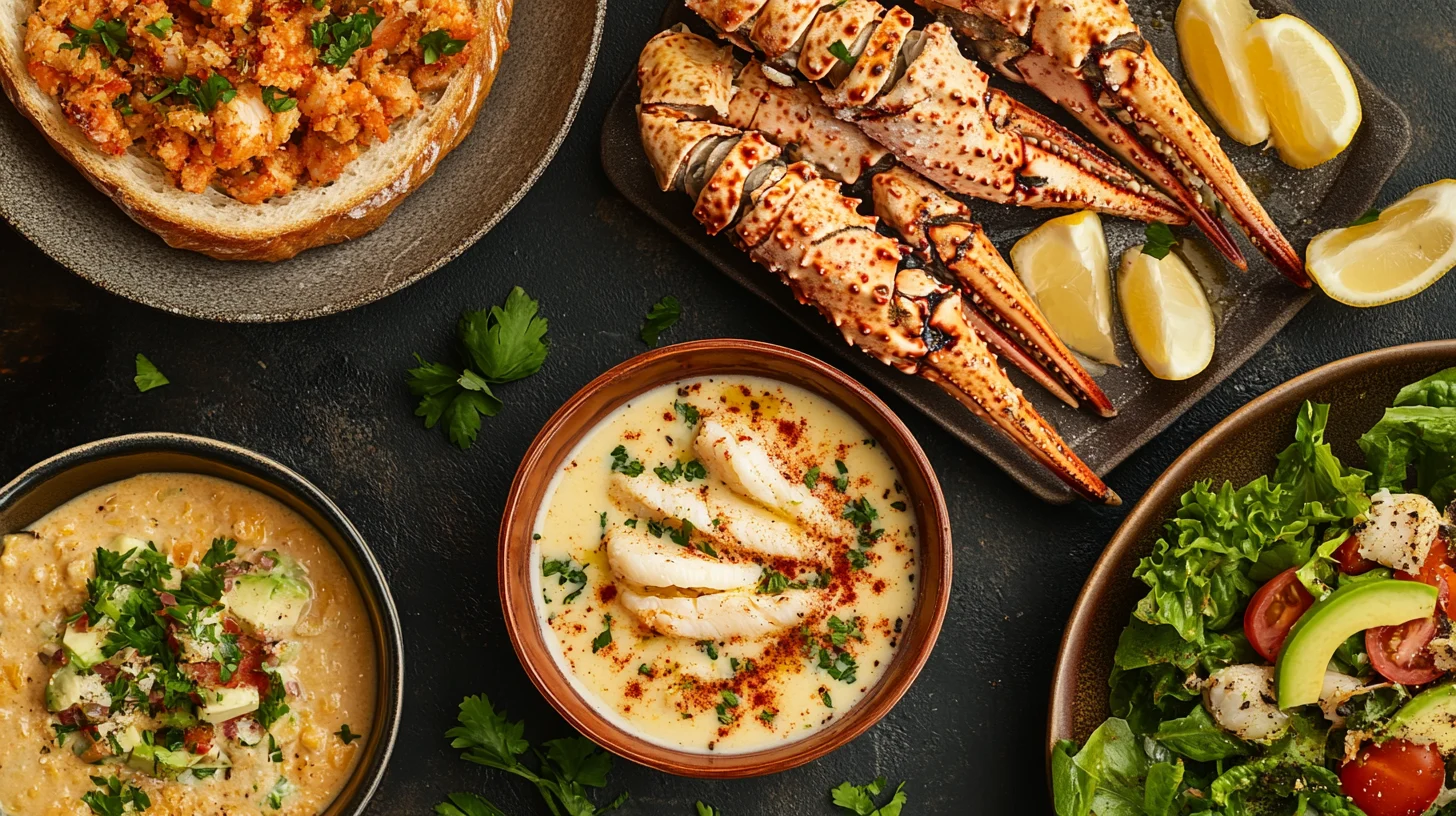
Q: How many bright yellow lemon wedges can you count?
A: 5